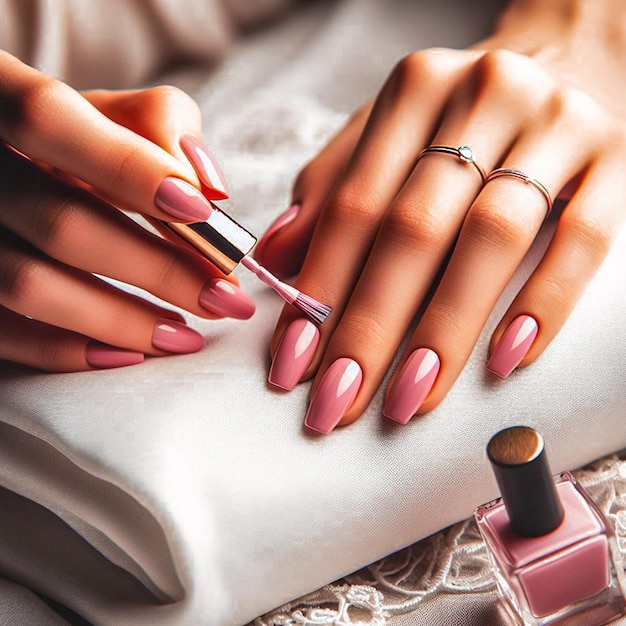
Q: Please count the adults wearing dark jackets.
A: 0